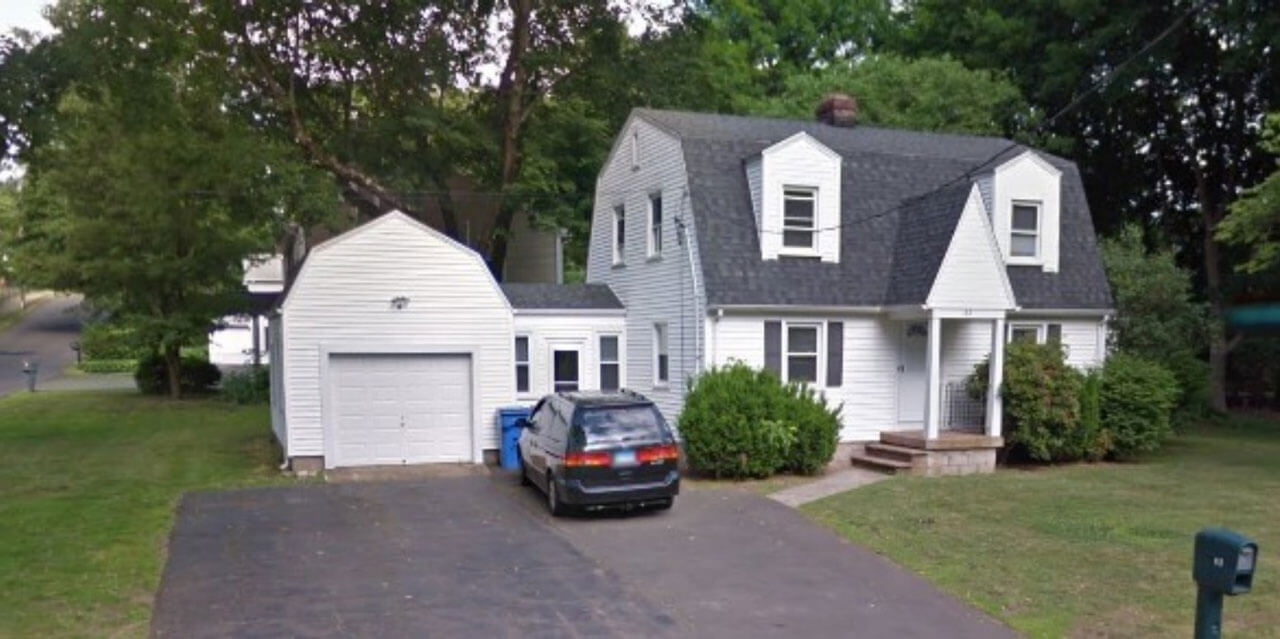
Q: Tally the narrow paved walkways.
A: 1